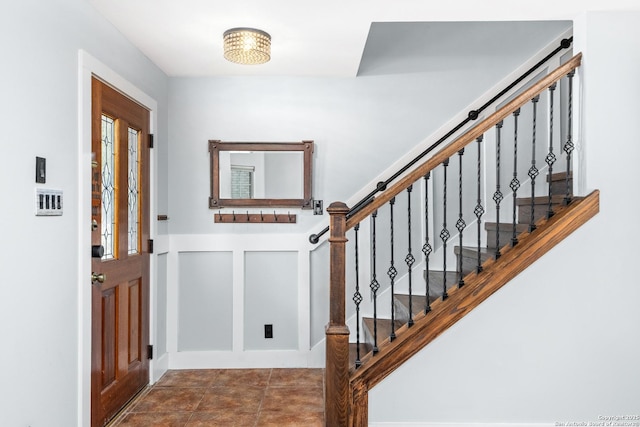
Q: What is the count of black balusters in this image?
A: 13